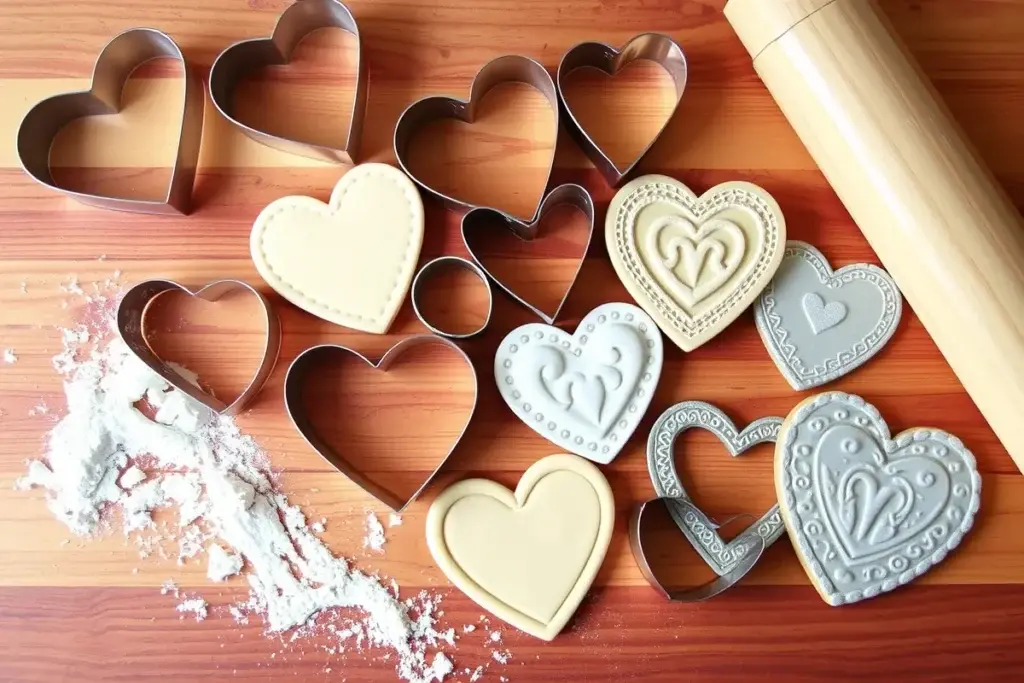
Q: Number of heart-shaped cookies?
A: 6